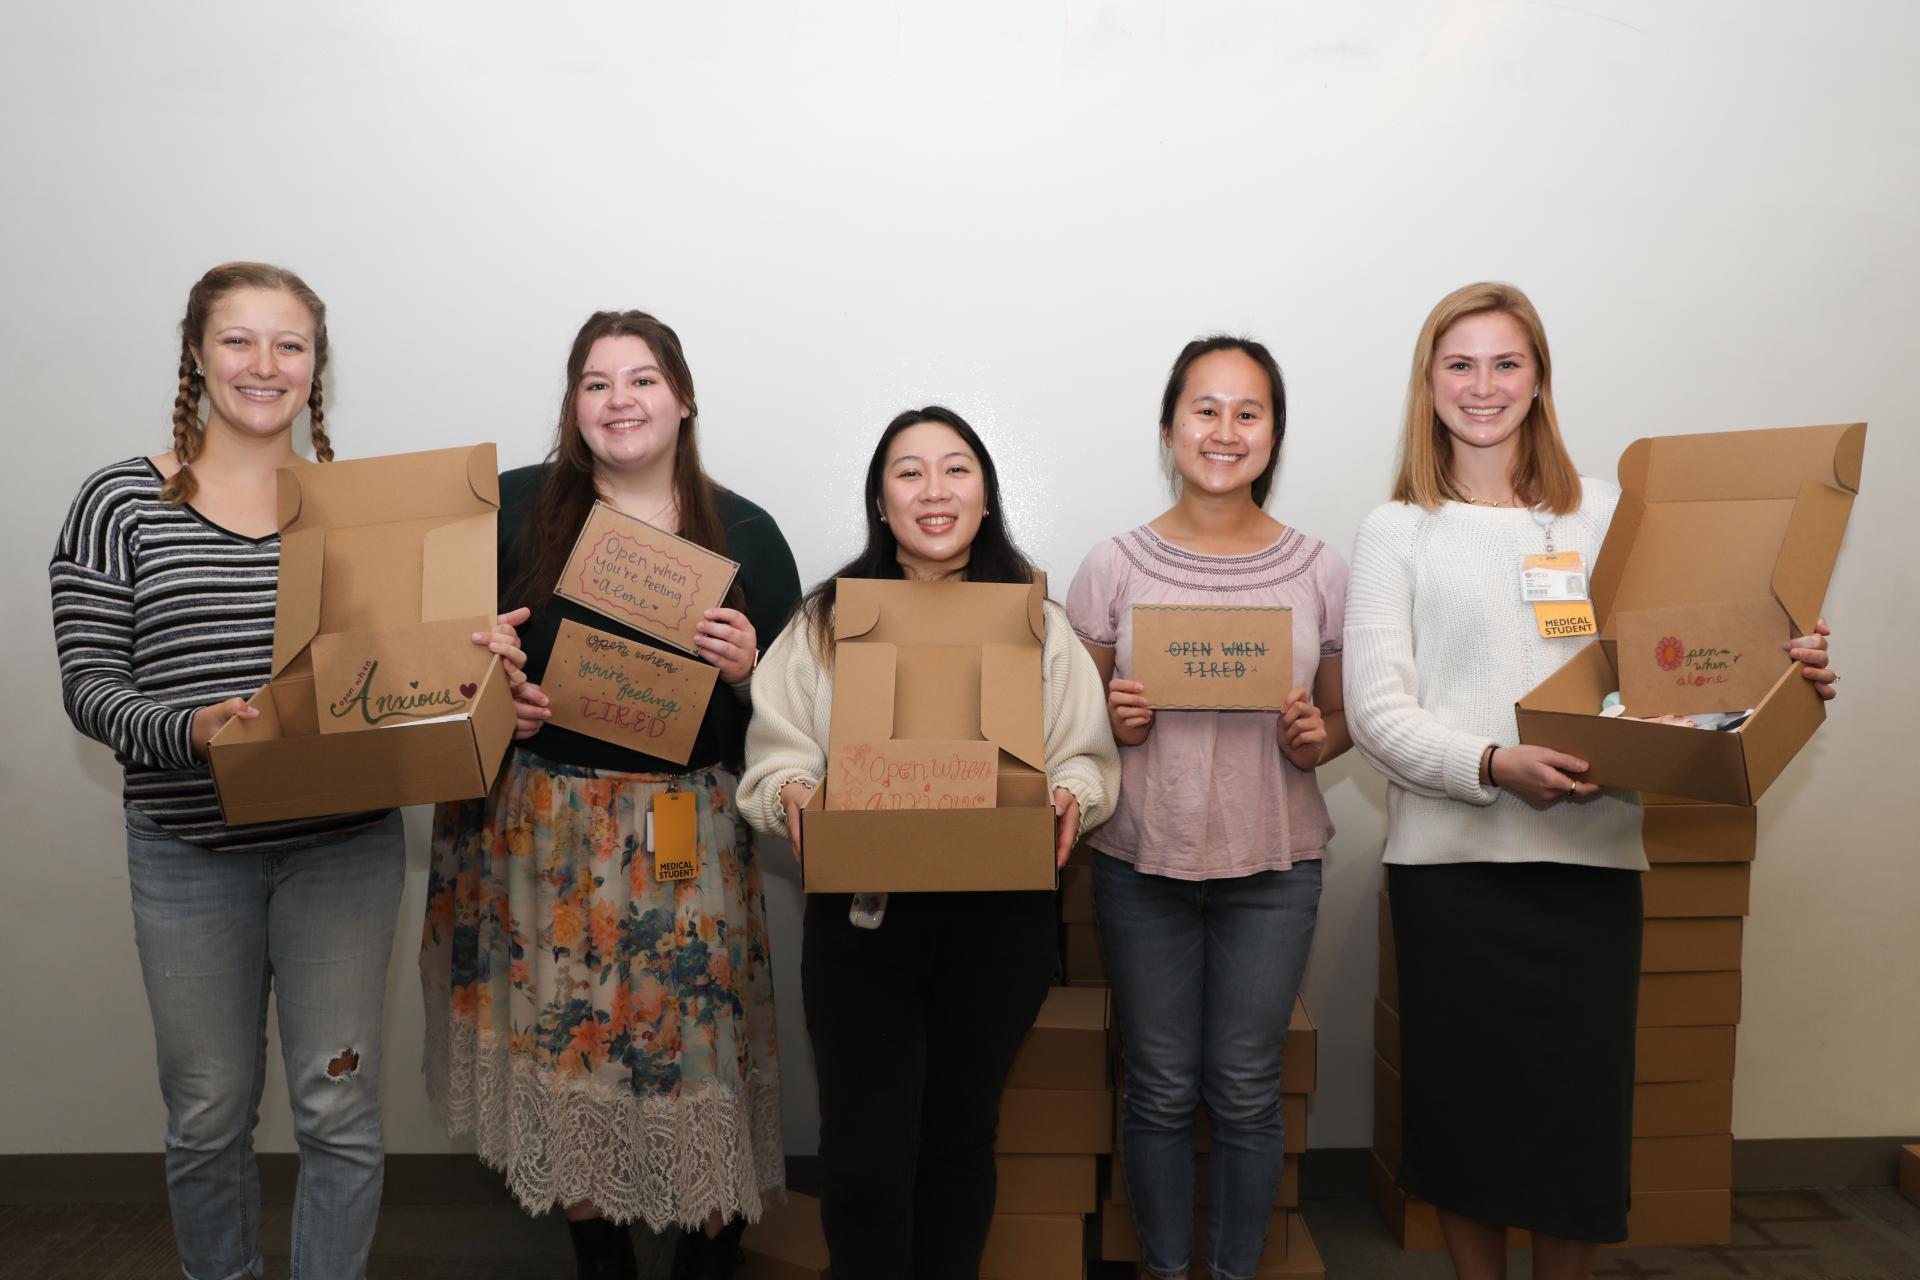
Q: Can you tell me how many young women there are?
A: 5